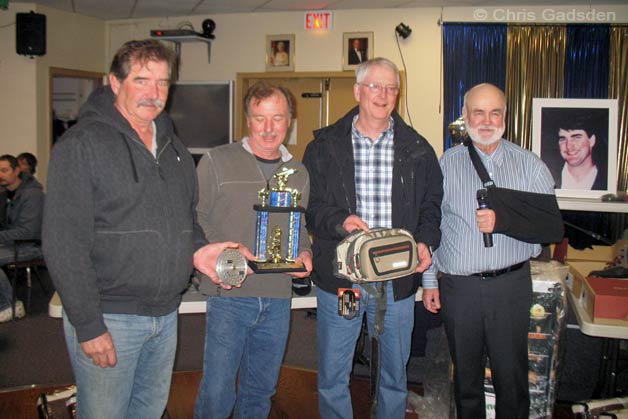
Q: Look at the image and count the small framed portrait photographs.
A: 2